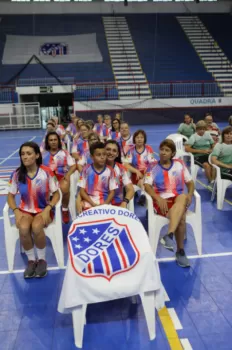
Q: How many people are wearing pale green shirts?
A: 3